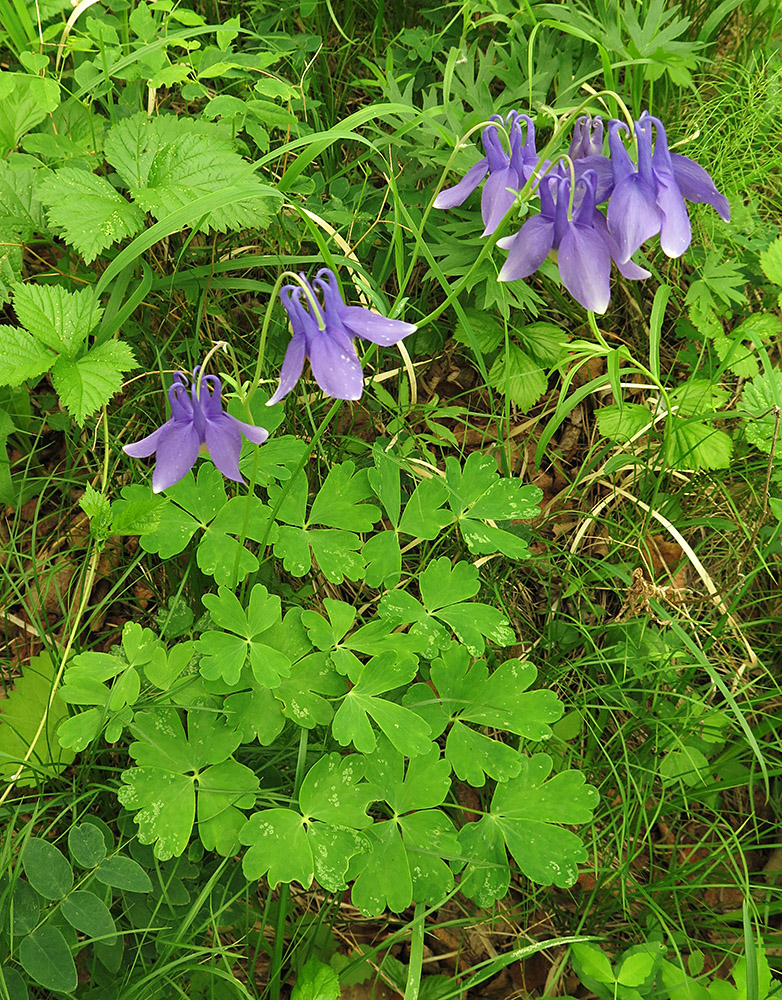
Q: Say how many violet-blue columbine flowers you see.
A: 6